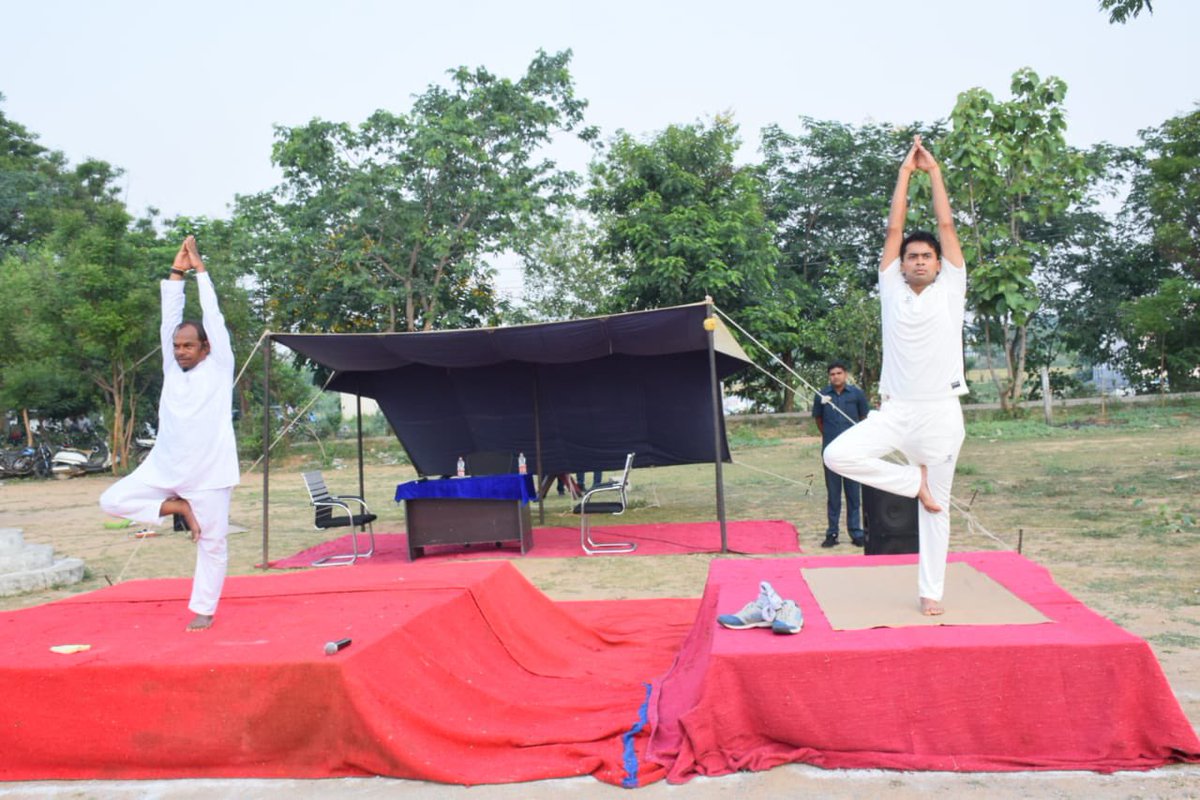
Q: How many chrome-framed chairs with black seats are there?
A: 2